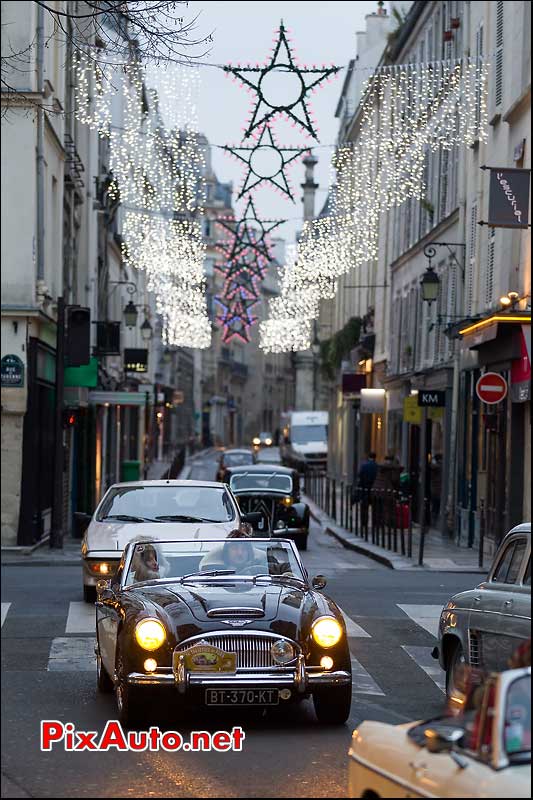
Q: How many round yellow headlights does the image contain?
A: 2